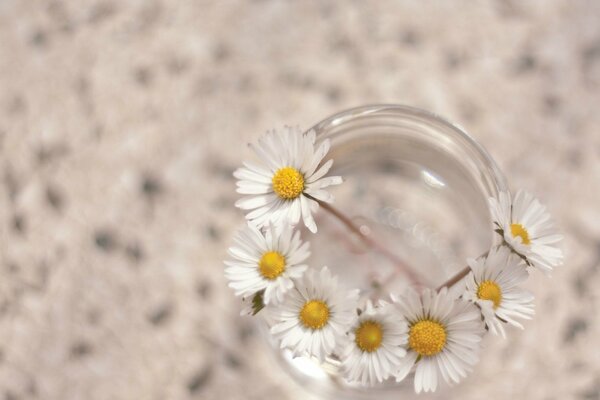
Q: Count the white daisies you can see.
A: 7